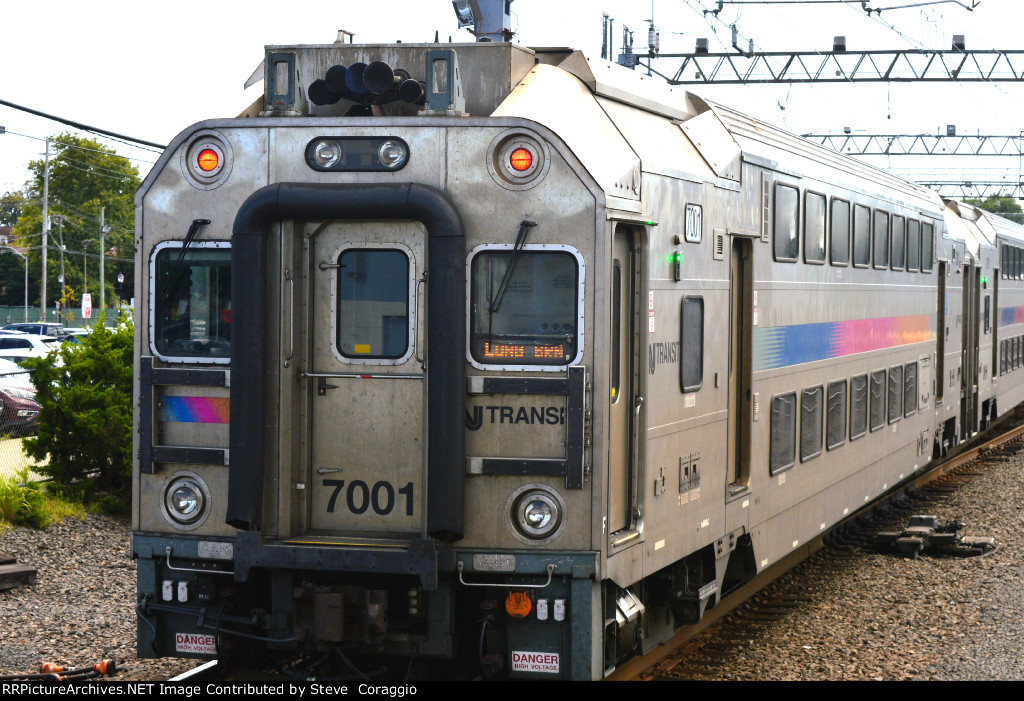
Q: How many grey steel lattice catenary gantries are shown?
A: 3